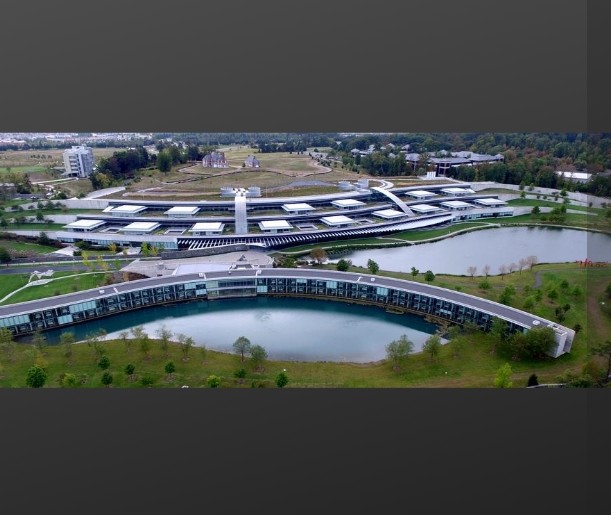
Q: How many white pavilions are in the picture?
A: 15